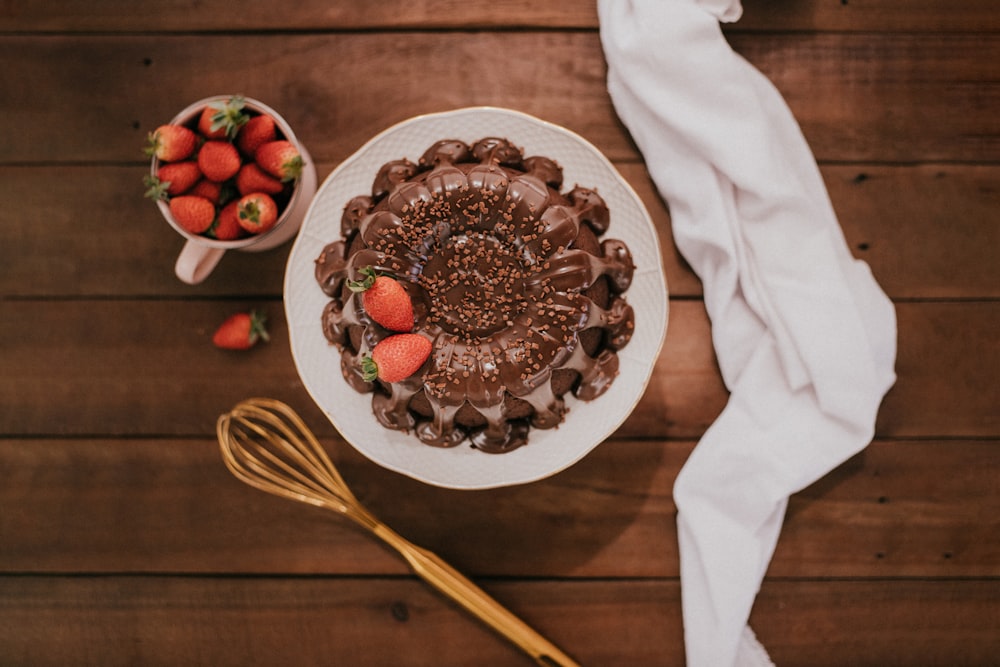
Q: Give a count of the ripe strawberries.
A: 14